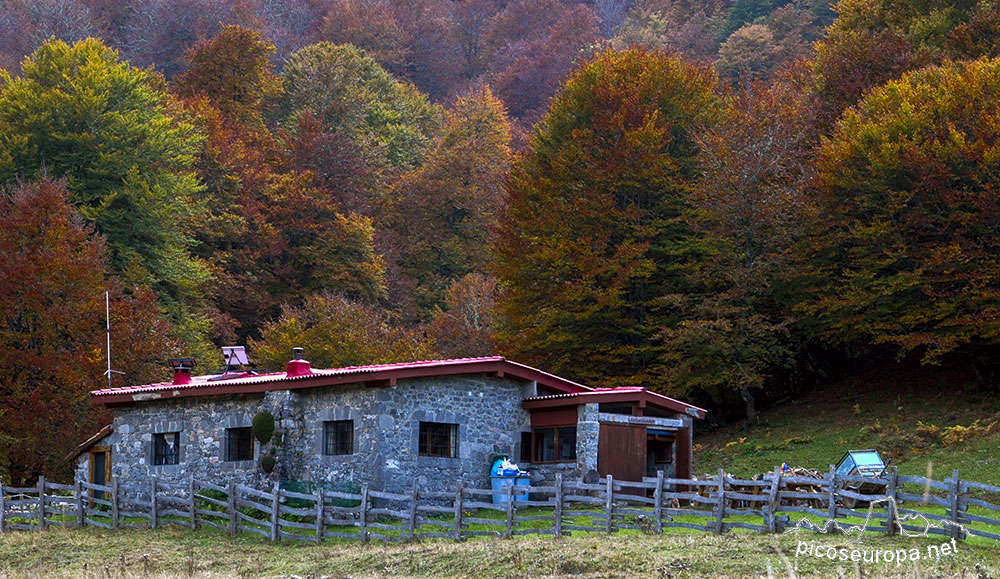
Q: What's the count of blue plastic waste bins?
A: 2